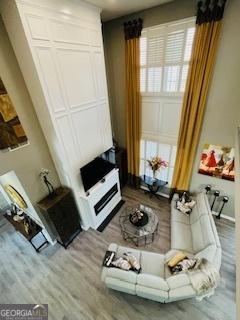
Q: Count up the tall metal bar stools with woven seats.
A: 0